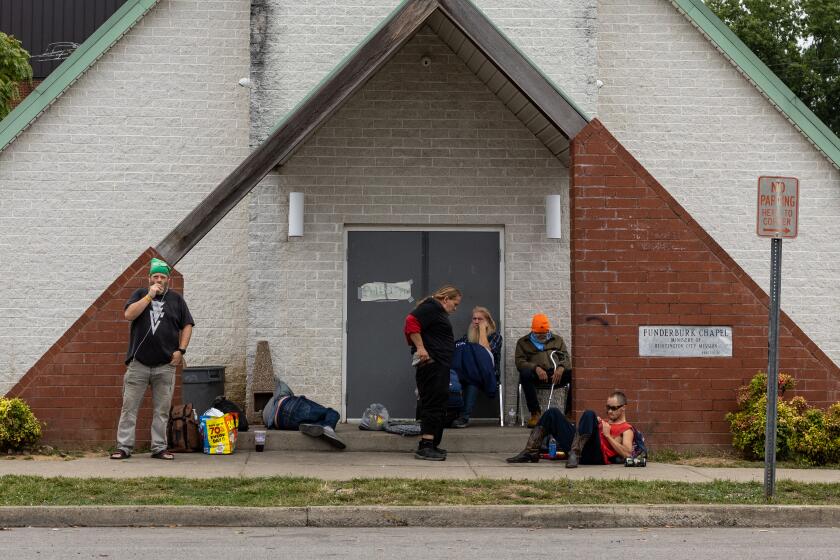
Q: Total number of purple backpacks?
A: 1